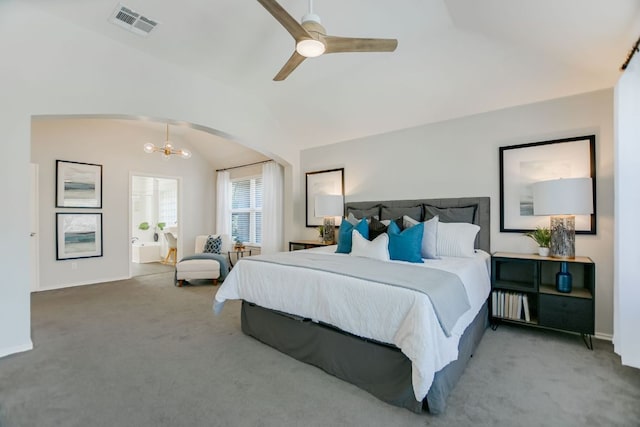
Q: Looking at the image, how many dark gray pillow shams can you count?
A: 3